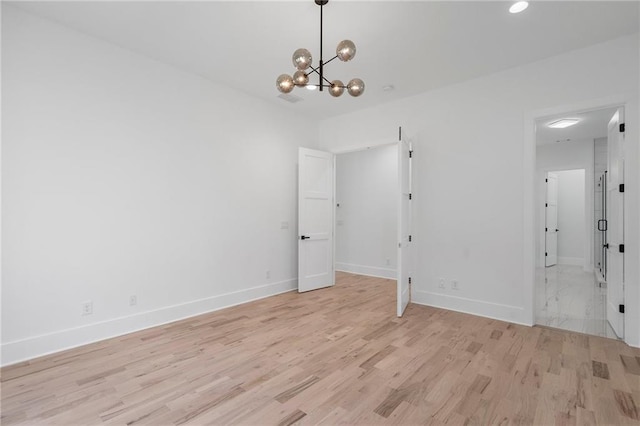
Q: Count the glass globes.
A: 6